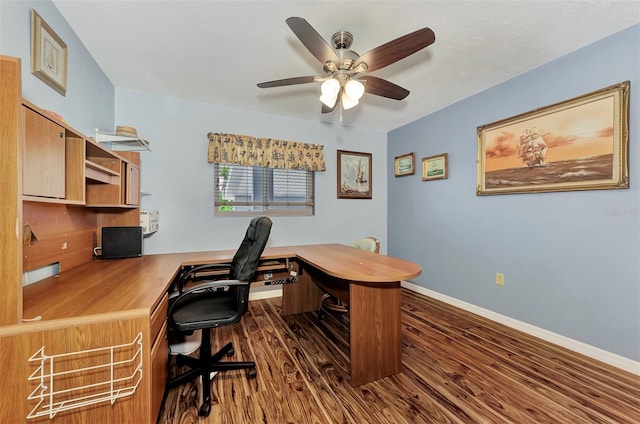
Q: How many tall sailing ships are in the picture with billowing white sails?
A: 1